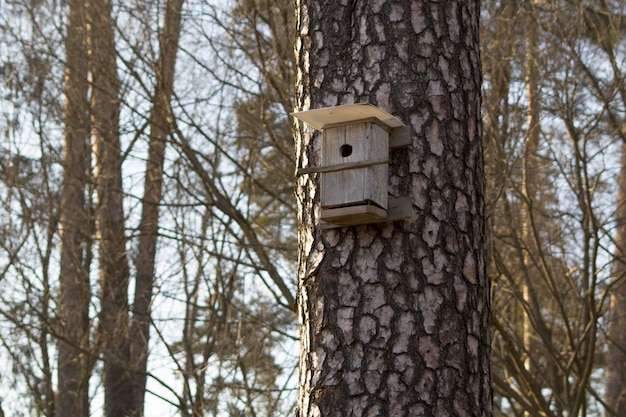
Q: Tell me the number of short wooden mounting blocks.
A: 2